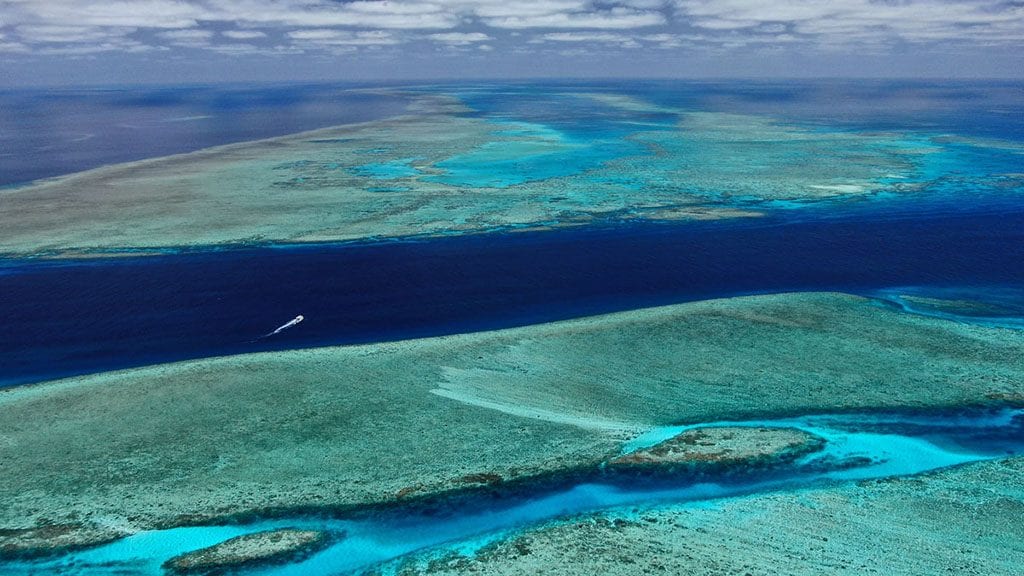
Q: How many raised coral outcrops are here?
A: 2